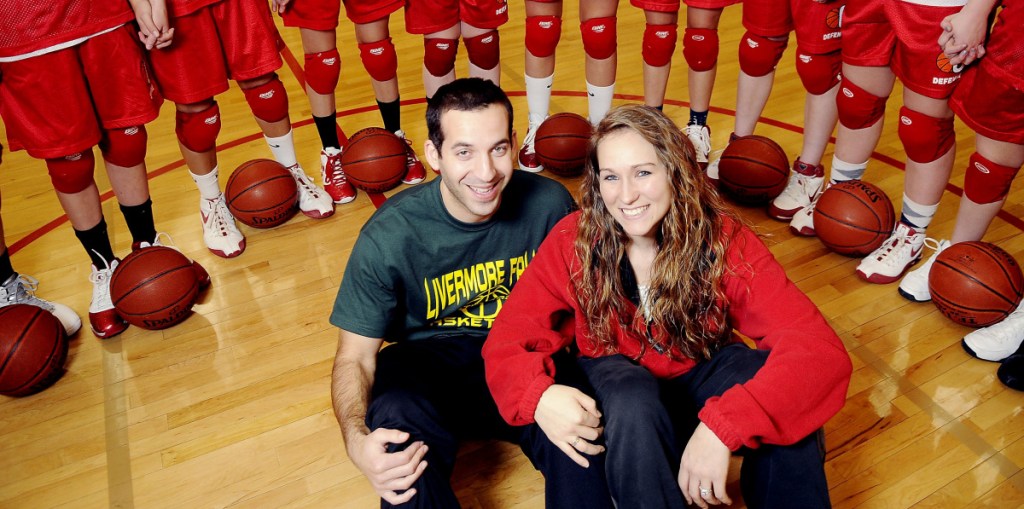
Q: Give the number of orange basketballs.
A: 8